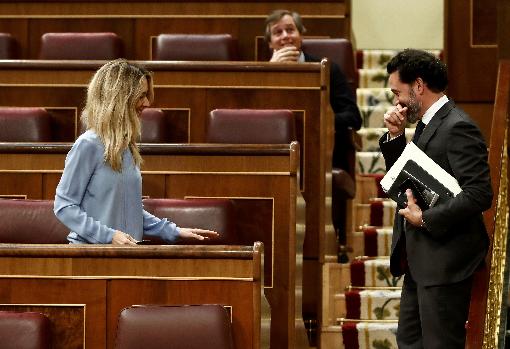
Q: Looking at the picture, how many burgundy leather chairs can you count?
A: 11